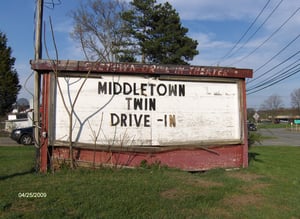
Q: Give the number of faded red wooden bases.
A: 1